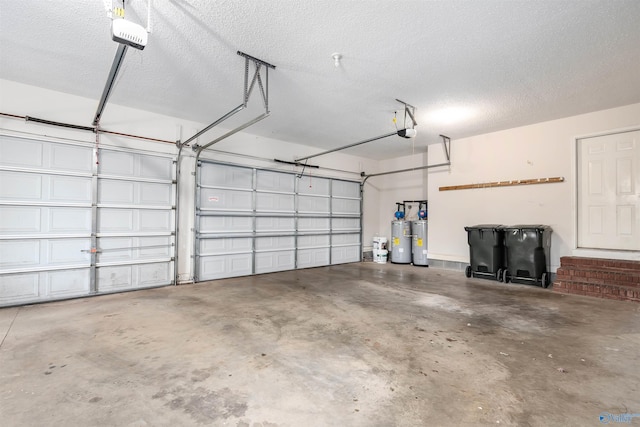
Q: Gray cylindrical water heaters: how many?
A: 2